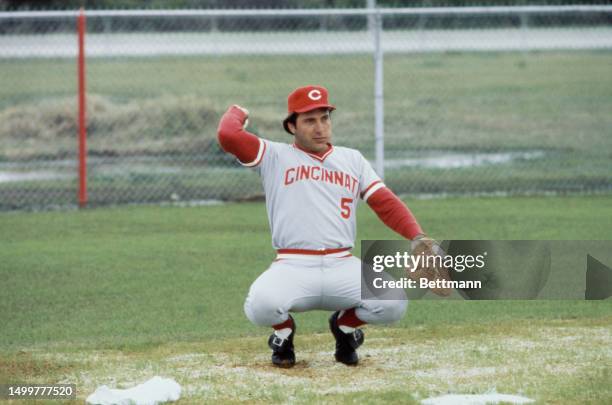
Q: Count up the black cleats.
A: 2